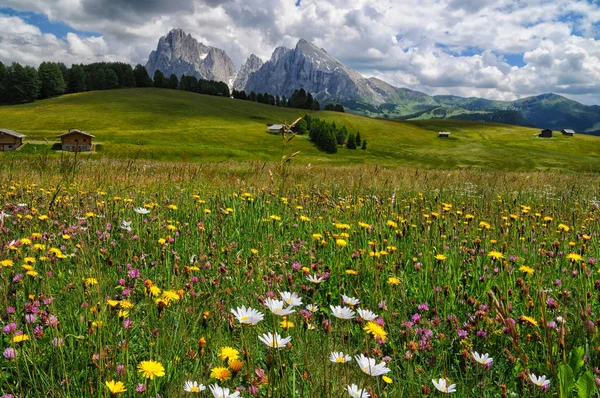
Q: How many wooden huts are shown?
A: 6